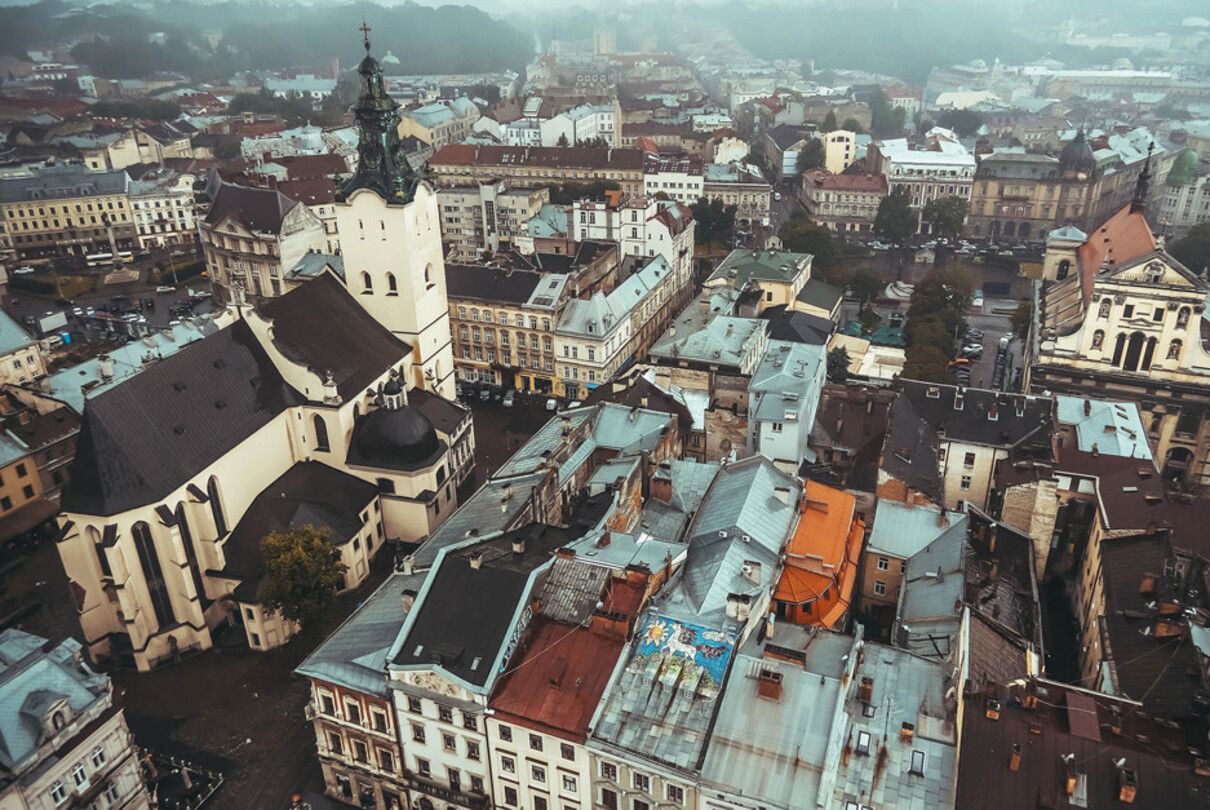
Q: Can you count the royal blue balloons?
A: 0